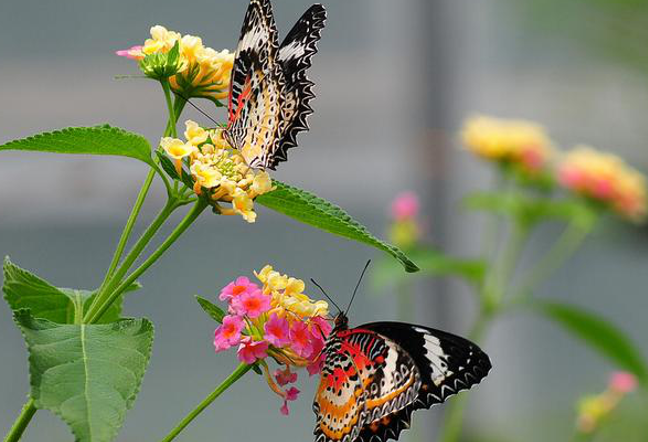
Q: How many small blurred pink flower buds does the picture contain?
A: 2